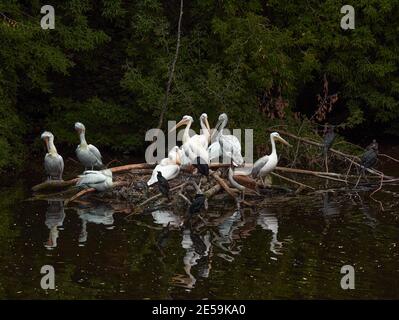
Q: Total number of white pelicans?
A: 9